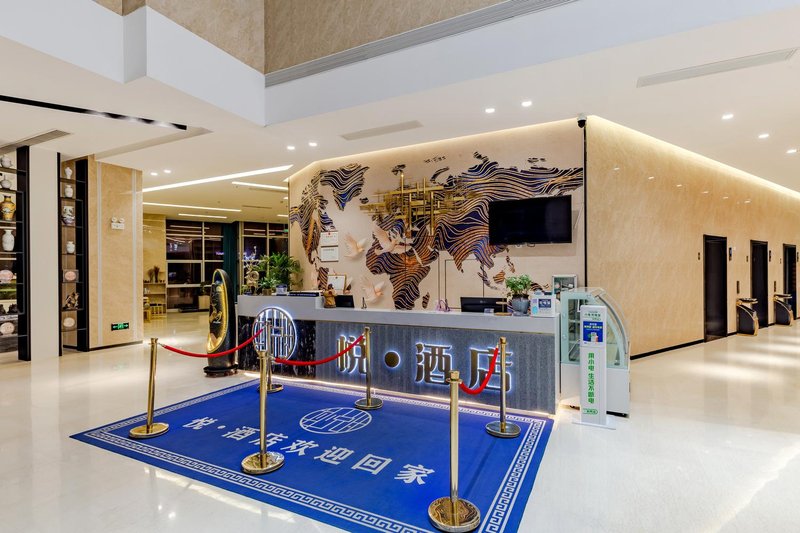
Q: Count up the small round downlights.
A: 9